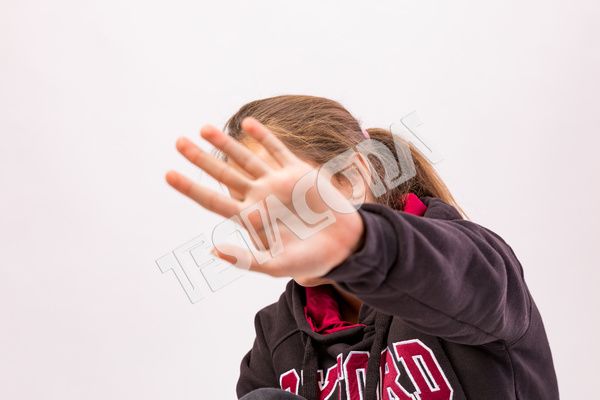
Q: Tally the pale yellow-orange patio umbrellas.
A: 0